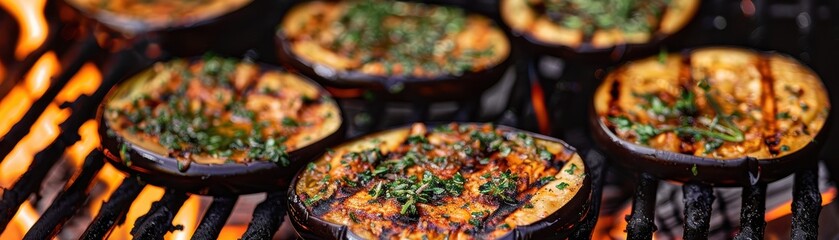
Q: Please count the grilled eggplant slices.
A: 6